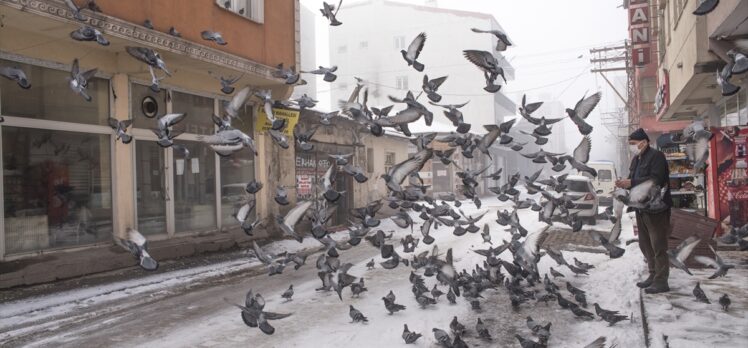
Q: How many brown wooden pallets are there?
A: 2